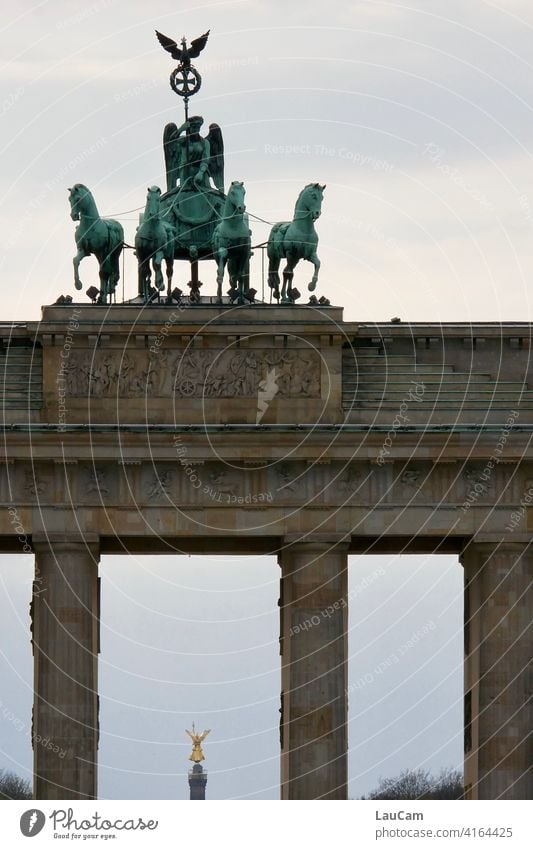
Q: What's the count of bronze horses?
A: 4